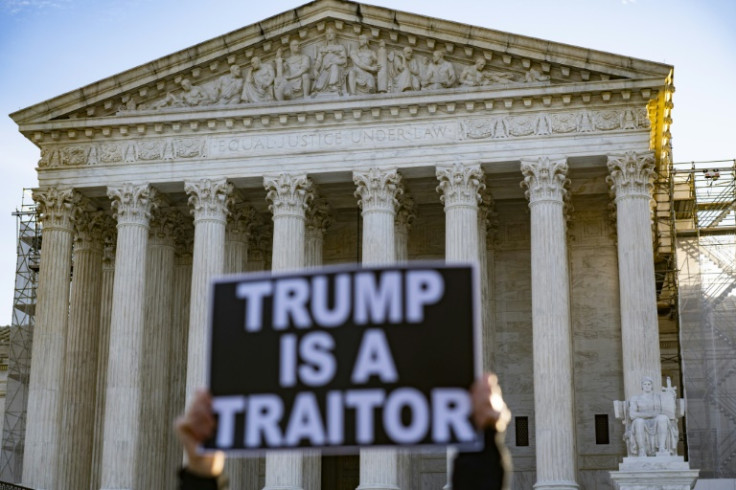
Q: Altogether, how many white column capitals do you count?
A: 8